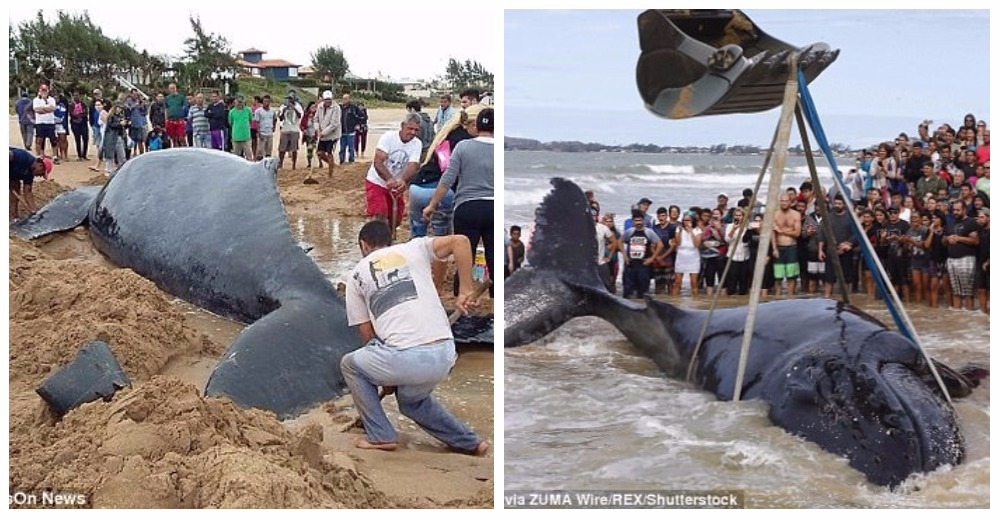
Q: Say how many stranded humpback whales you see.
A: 2